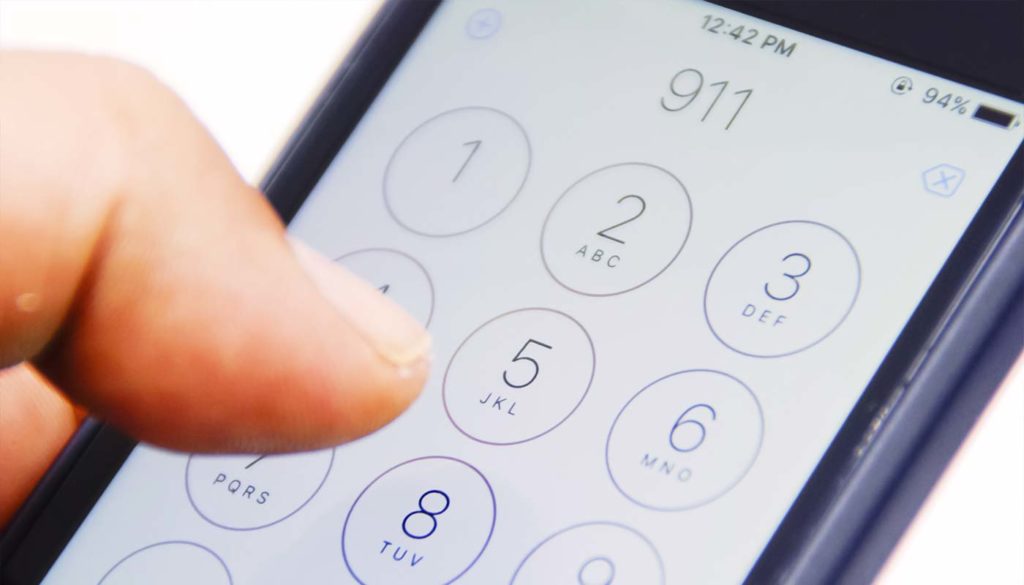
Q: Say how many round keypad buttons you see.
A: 10